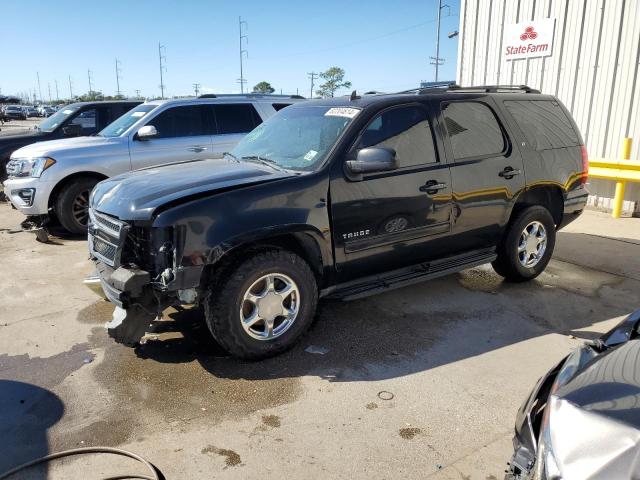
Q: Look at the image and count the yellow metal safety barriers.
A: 1